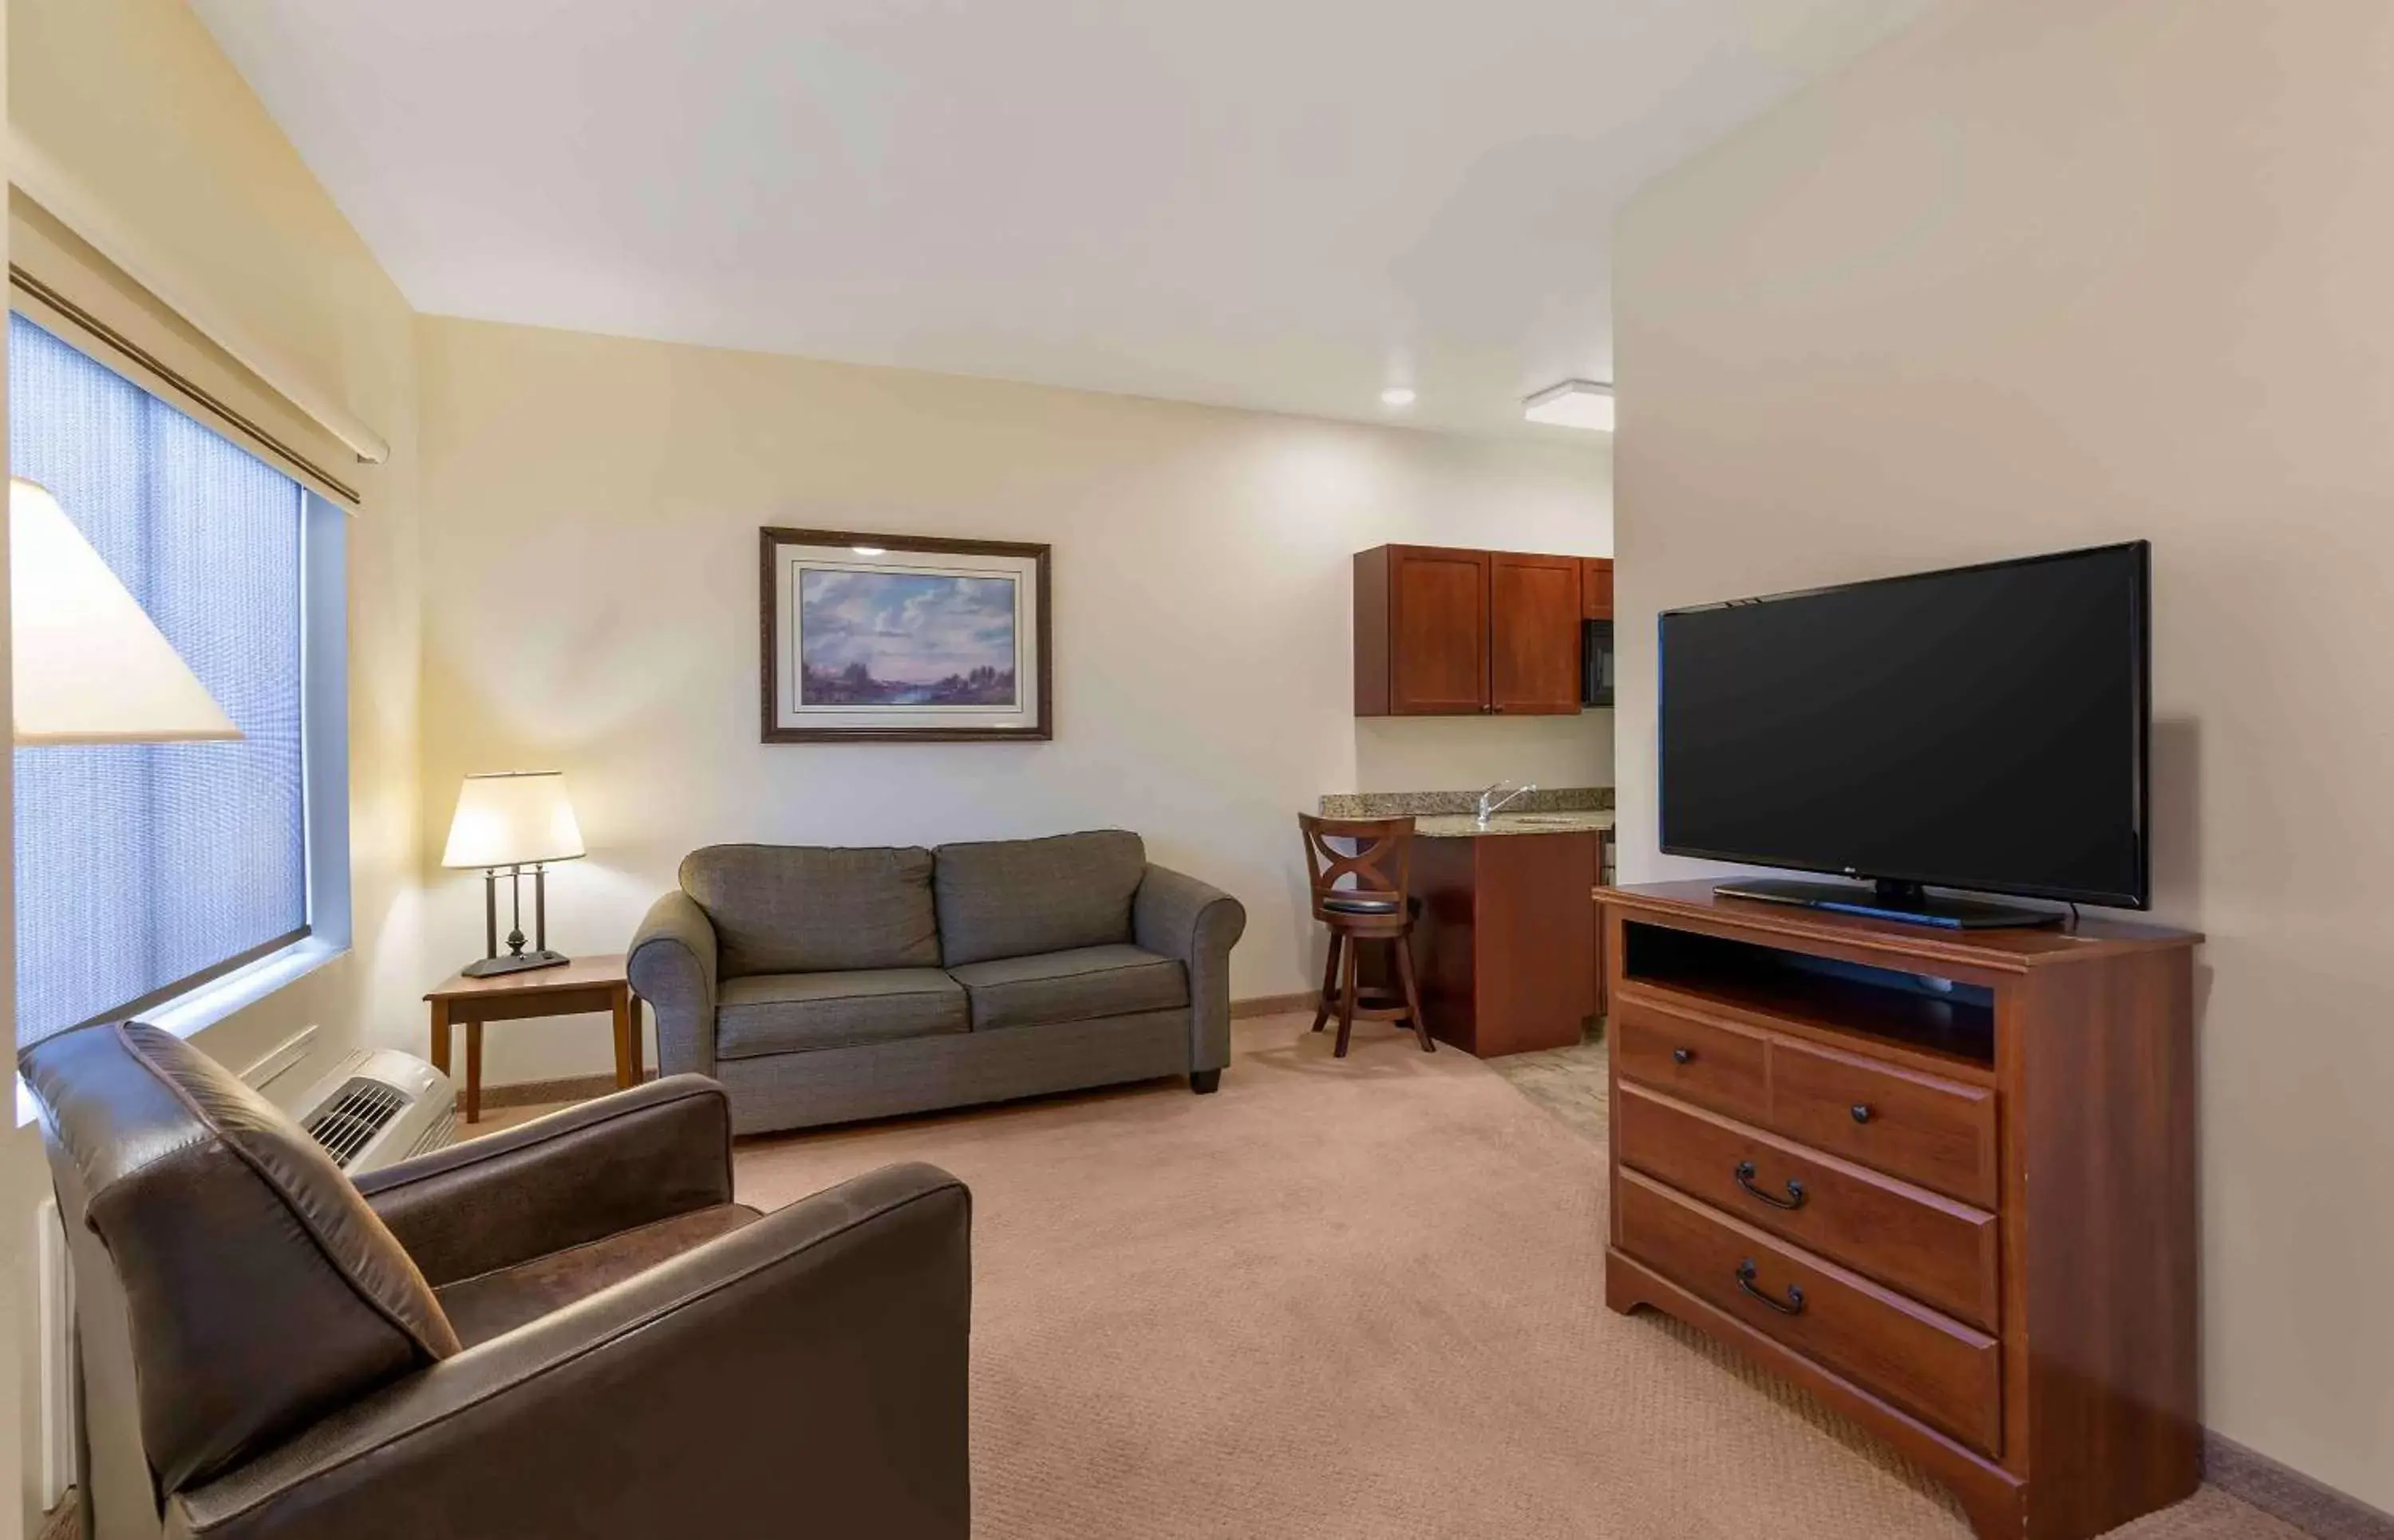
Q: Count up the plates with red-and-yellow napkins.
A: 0